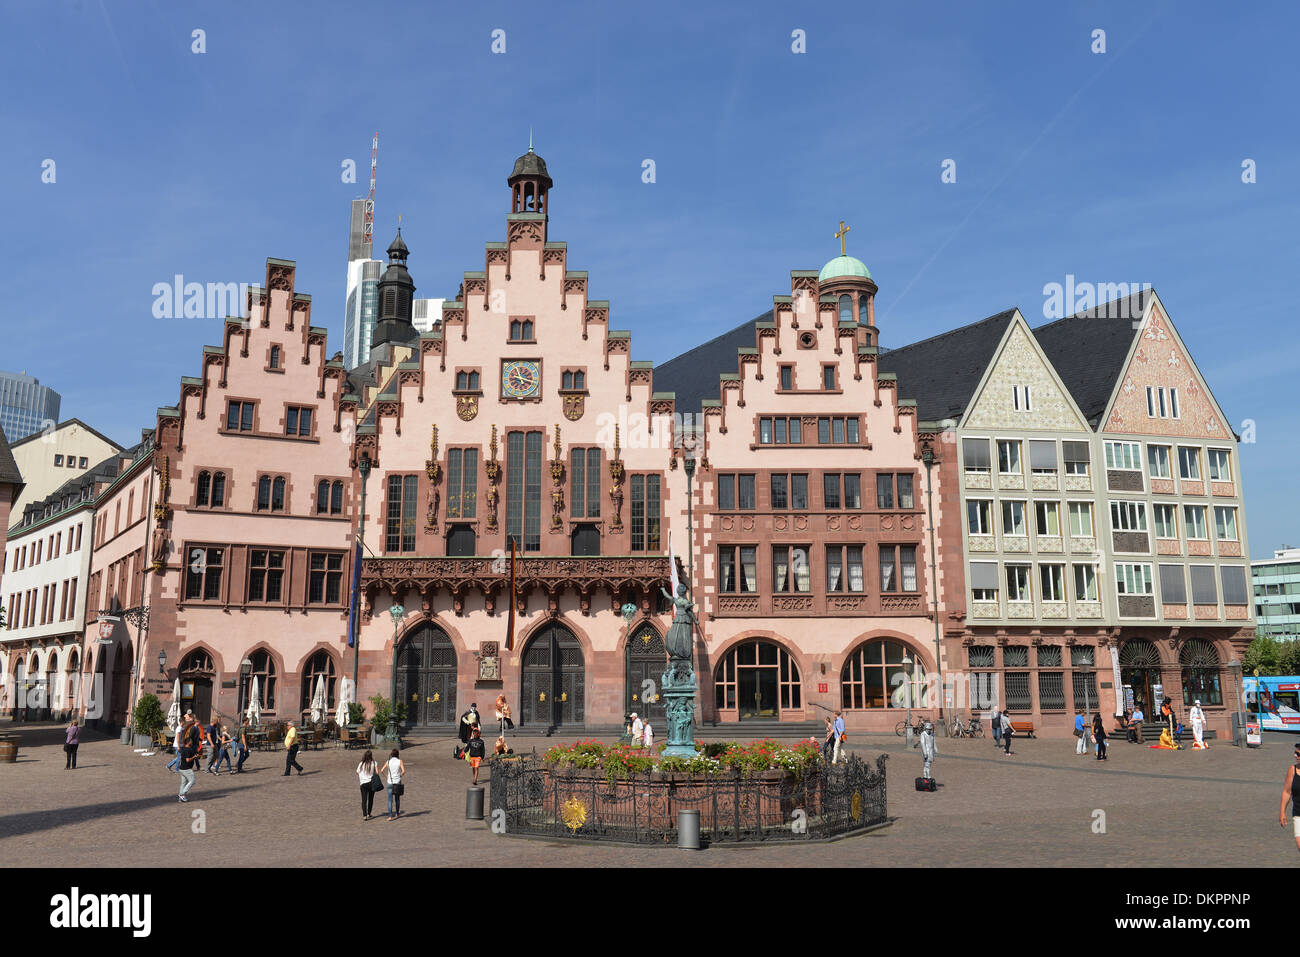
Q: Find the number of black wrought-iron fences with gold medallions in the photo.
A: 1